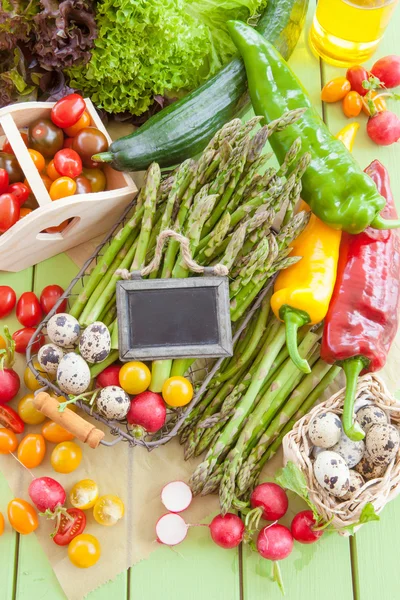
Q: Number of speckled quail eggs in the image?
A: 12